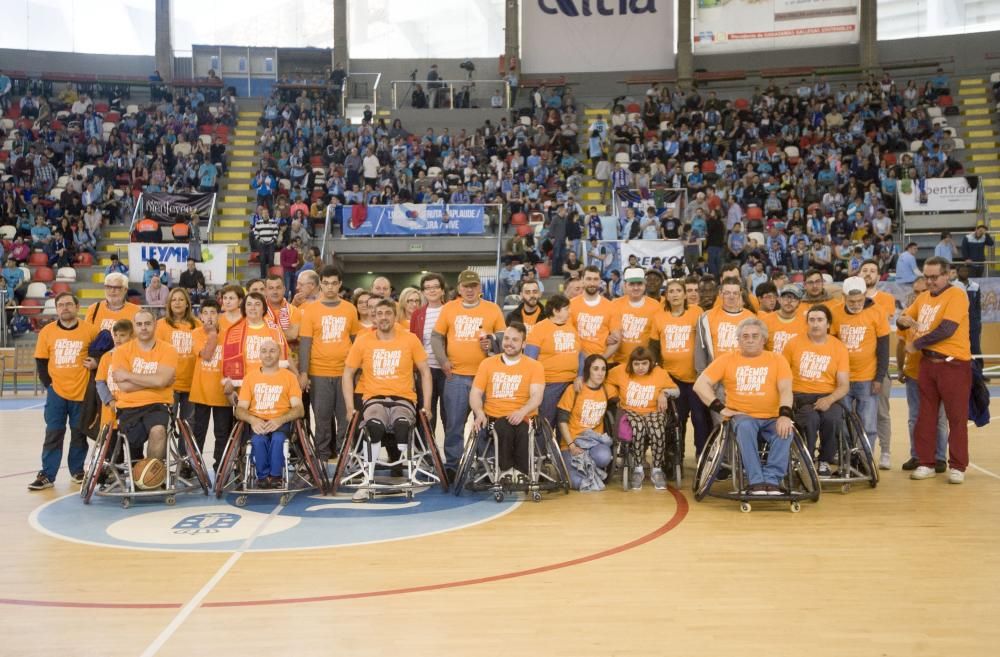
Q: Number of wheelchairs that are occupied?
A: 7